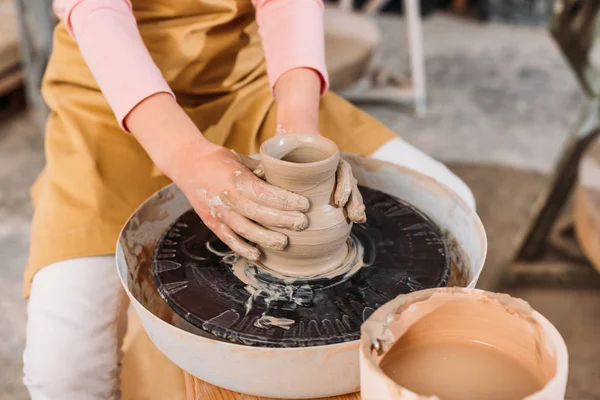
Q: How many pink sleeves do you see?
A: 2